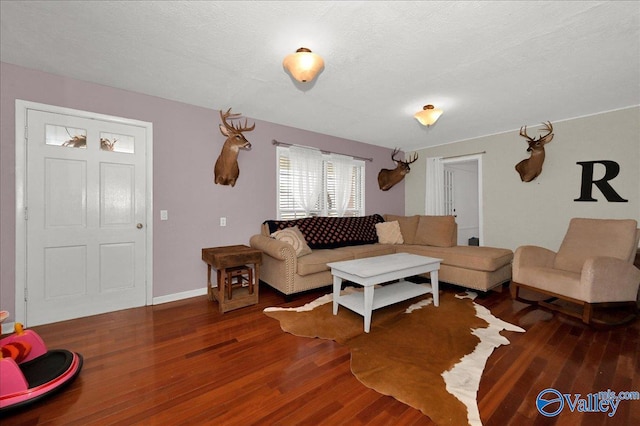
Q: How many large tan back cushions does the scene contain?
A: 2